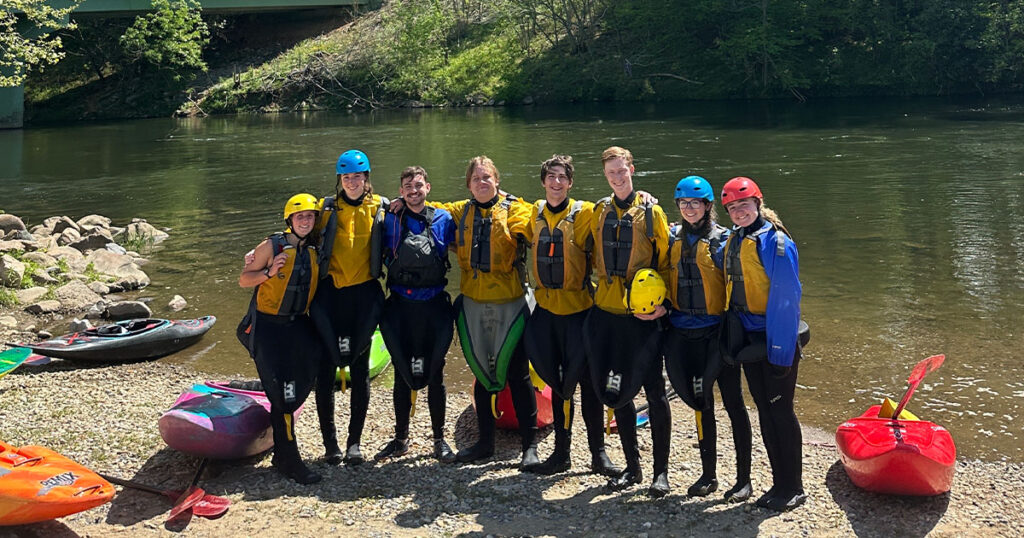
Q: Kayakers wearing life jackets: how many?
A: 8